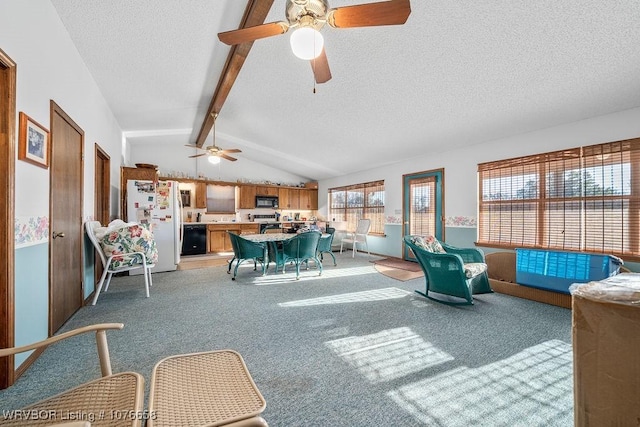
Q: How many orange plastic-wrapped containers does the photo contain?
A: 0